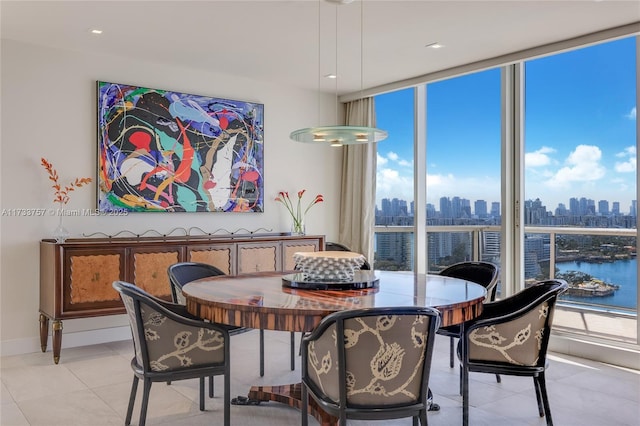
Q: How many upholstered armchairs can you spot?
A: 6